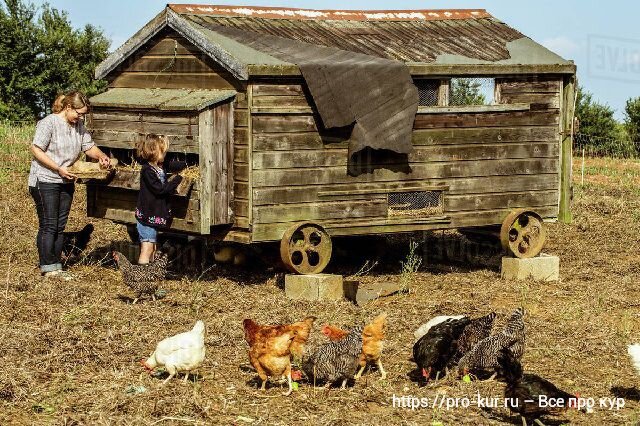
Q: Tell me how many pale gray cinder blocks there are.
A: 2